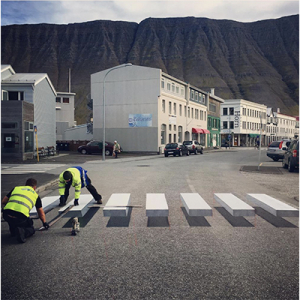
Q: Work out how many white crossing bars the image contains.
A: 7